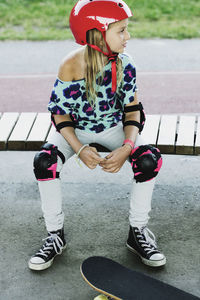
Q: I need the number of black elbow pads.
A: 2